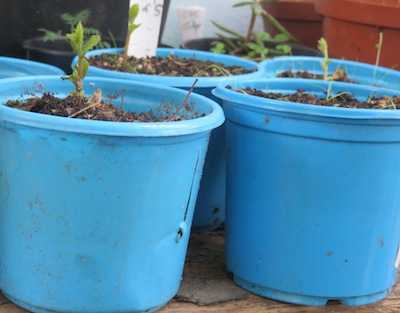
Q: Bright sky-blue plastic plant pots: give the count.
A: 5